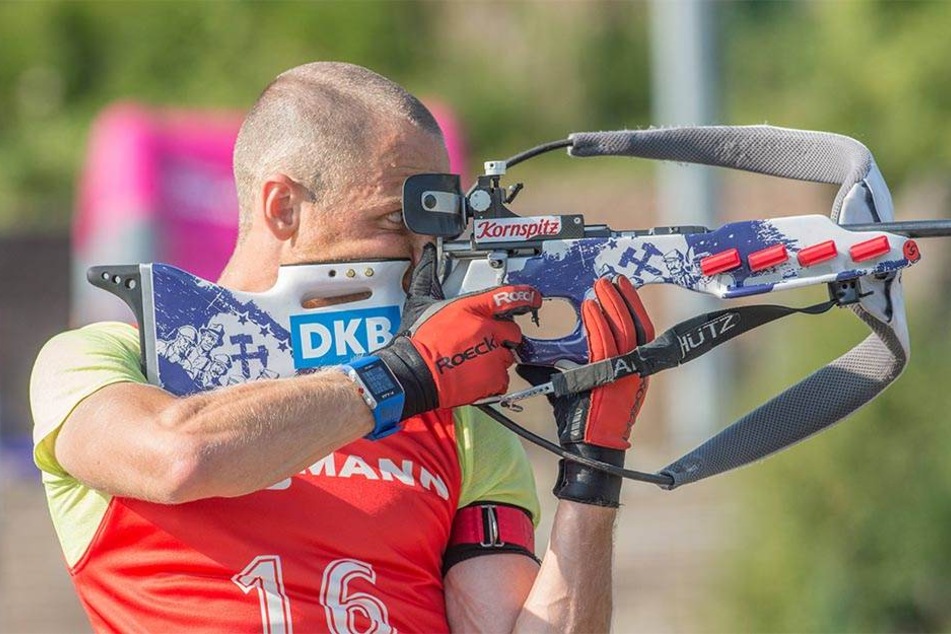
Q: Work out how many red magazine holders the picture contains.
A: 4